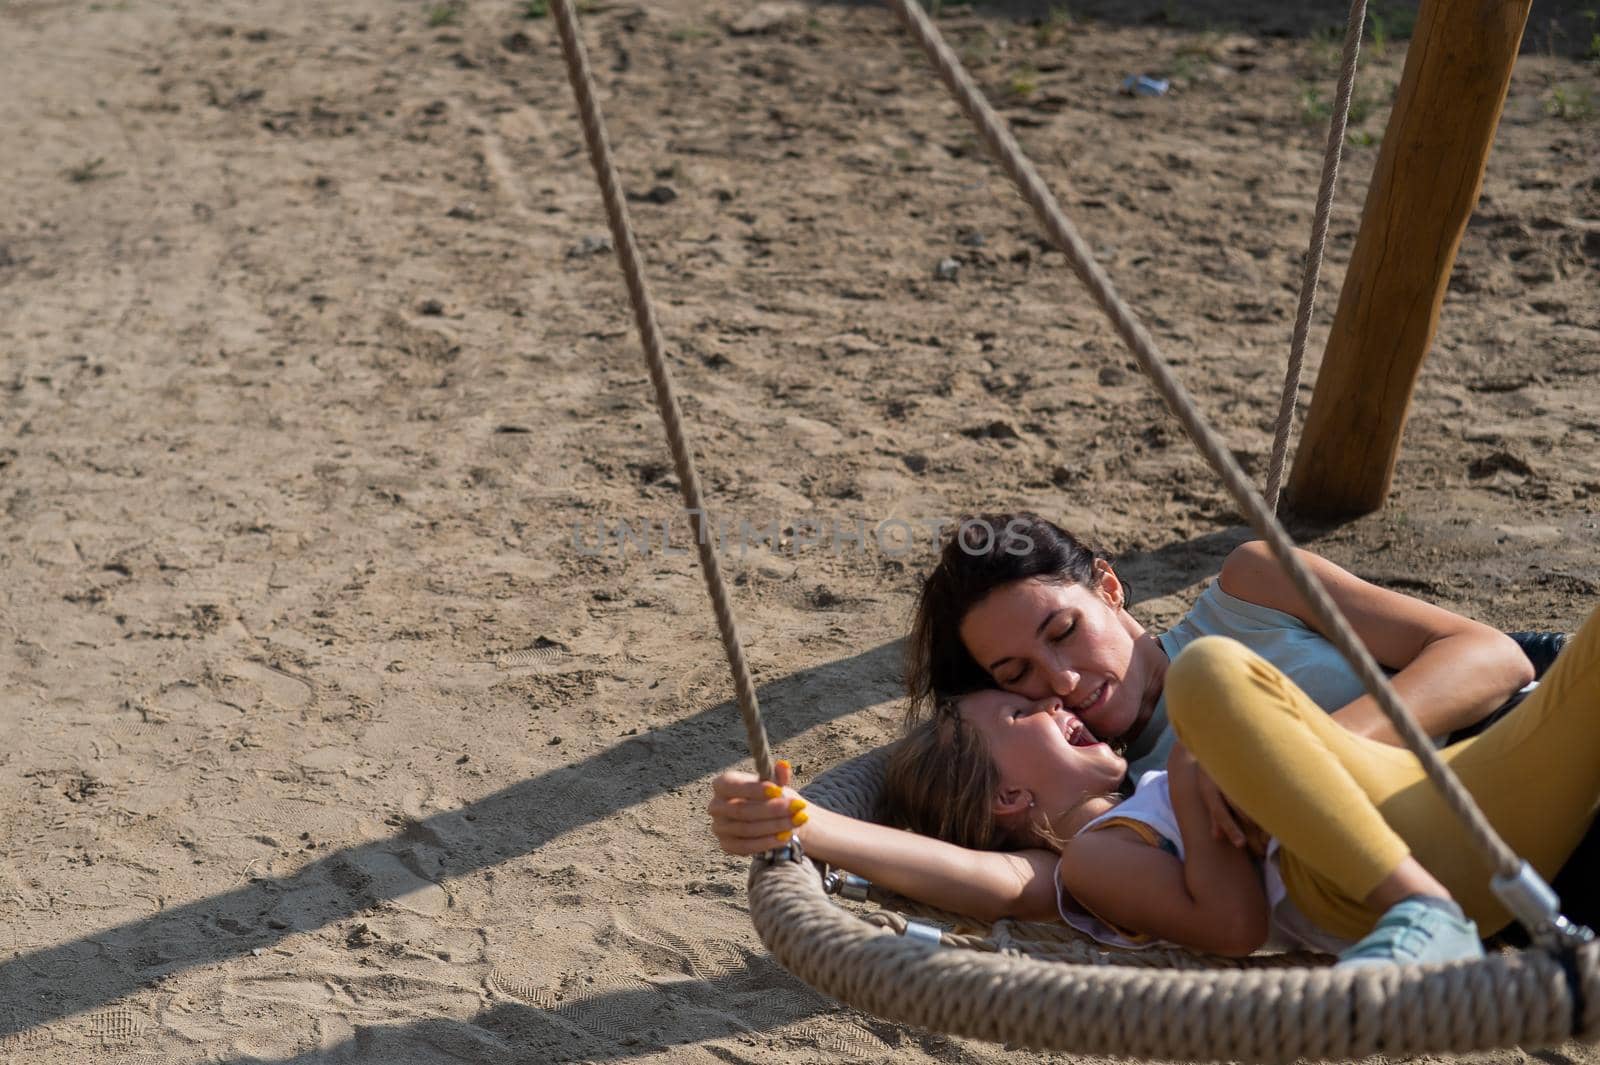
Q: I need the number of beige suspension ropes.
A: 3